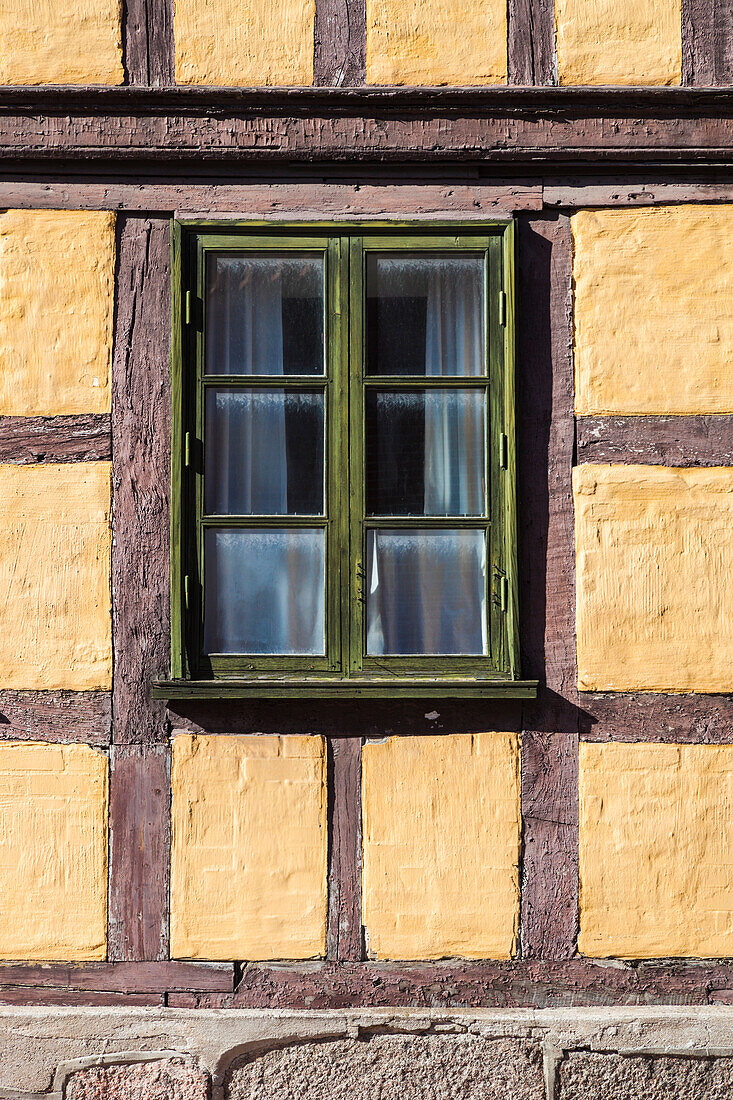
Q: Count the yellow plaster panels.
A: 12